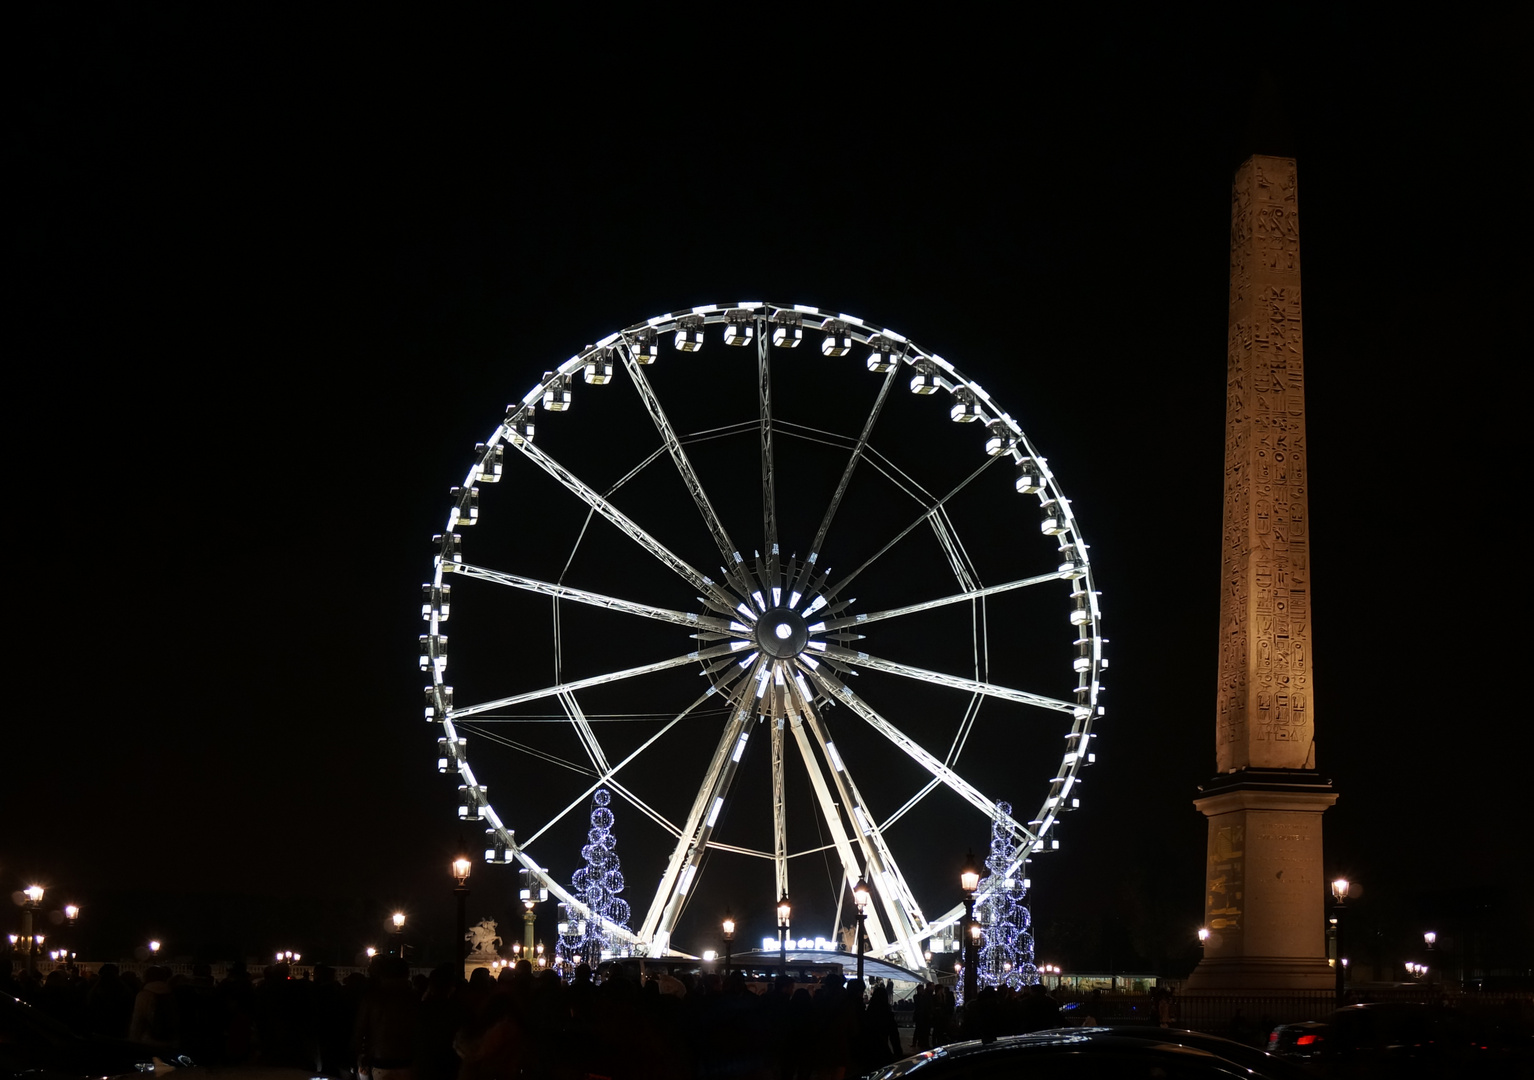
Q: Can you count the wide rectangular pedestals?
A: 1